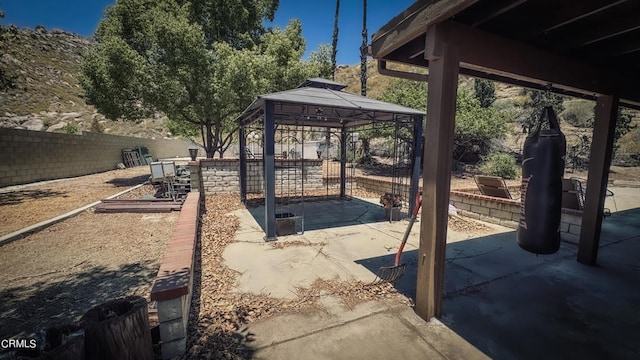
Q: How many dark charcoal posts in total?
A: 4